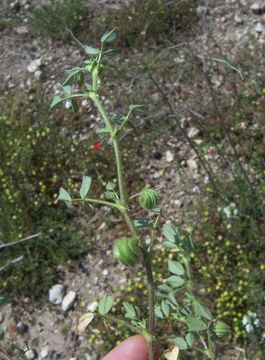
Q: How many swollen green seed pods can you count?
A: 3